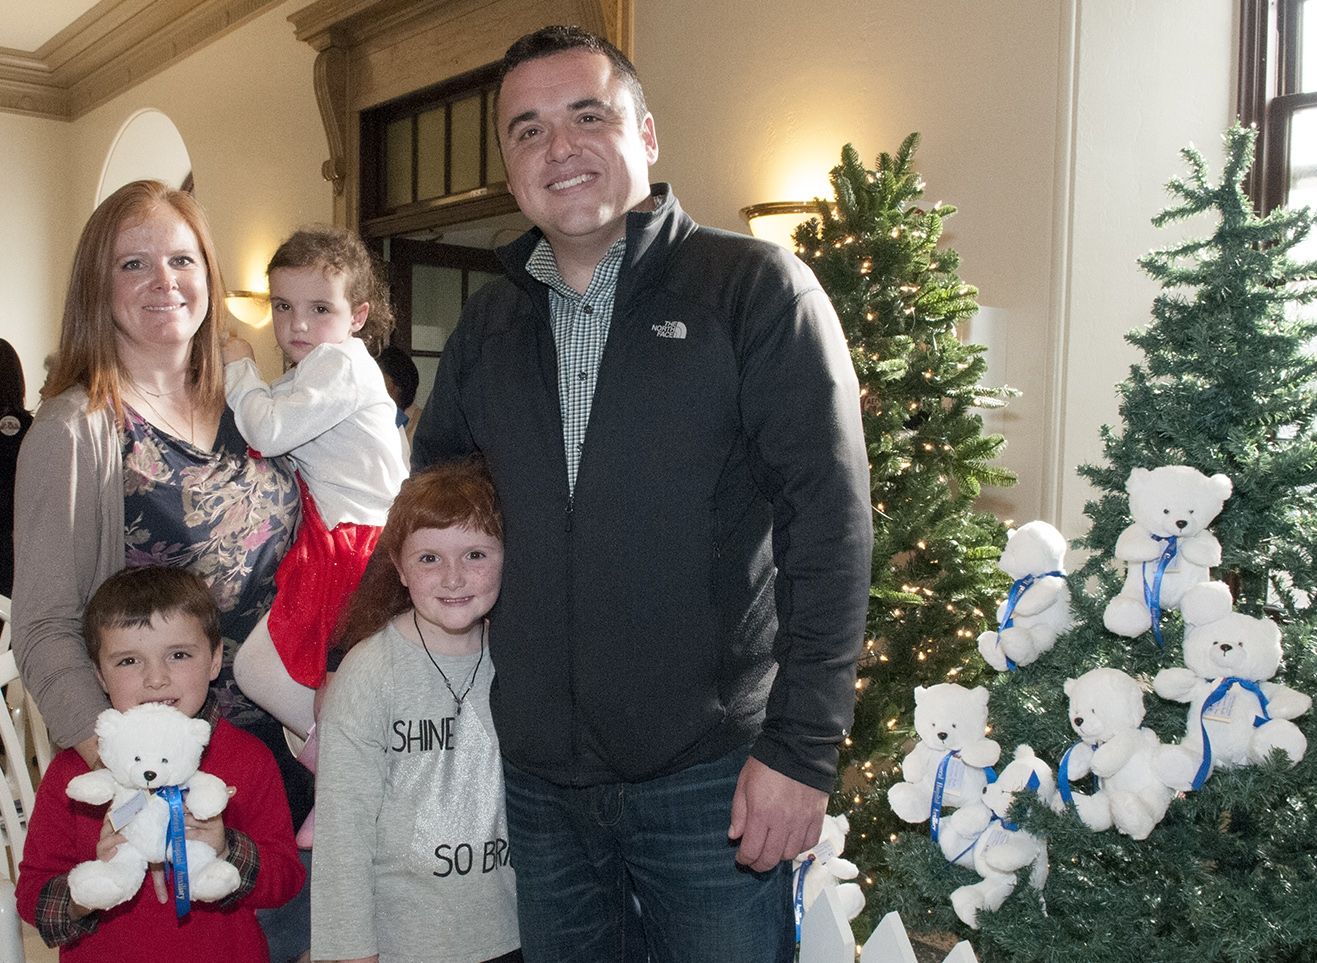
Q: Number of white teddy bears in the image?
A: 8